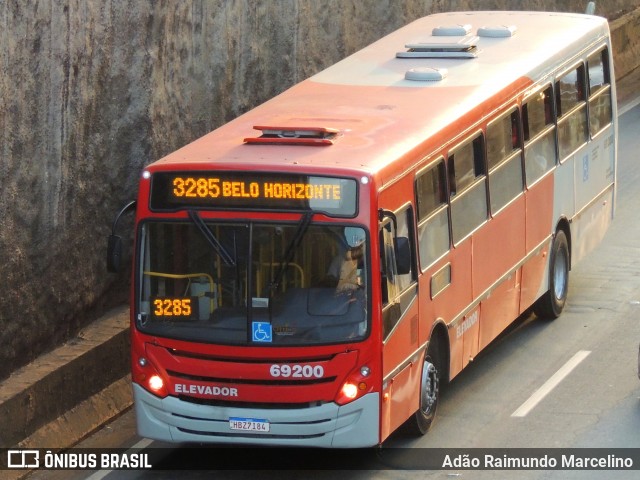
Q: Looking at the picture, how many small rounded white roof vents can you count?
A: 3